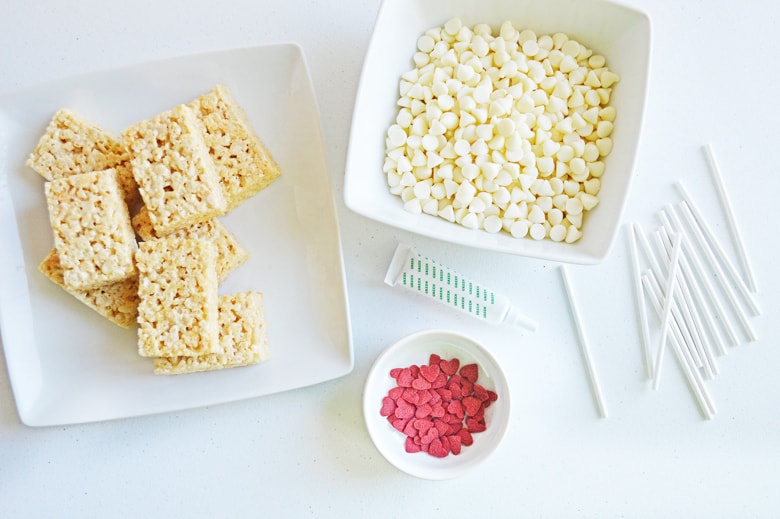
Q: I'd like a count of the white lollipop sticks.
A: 13